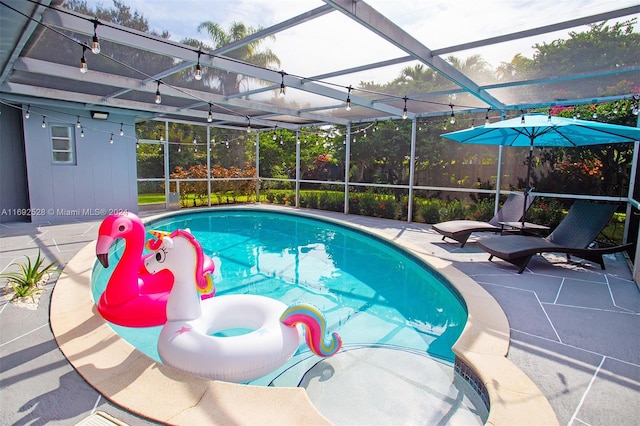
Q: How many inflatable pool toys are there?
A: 2